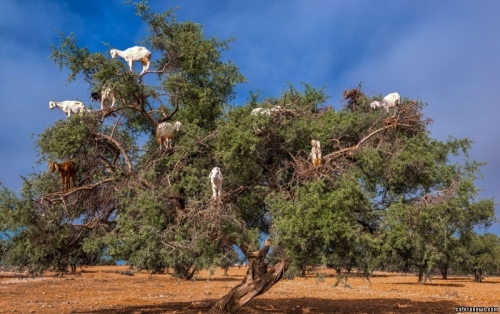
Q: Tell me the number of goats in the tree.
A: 9